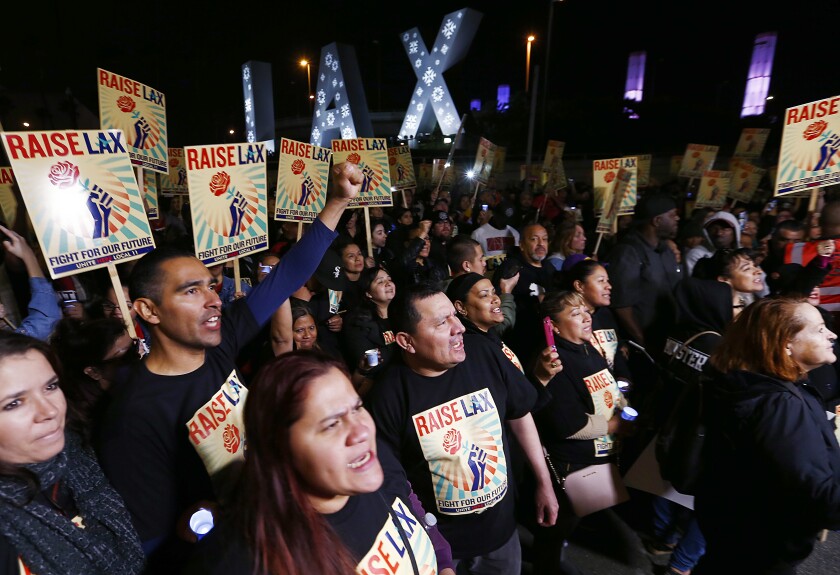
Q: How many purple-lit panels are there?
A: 4